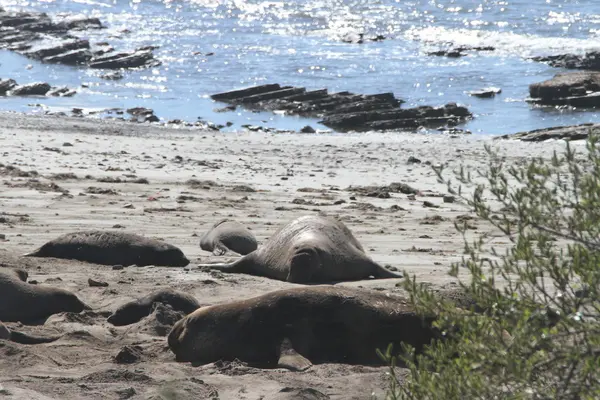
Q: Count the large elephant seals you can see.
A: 2